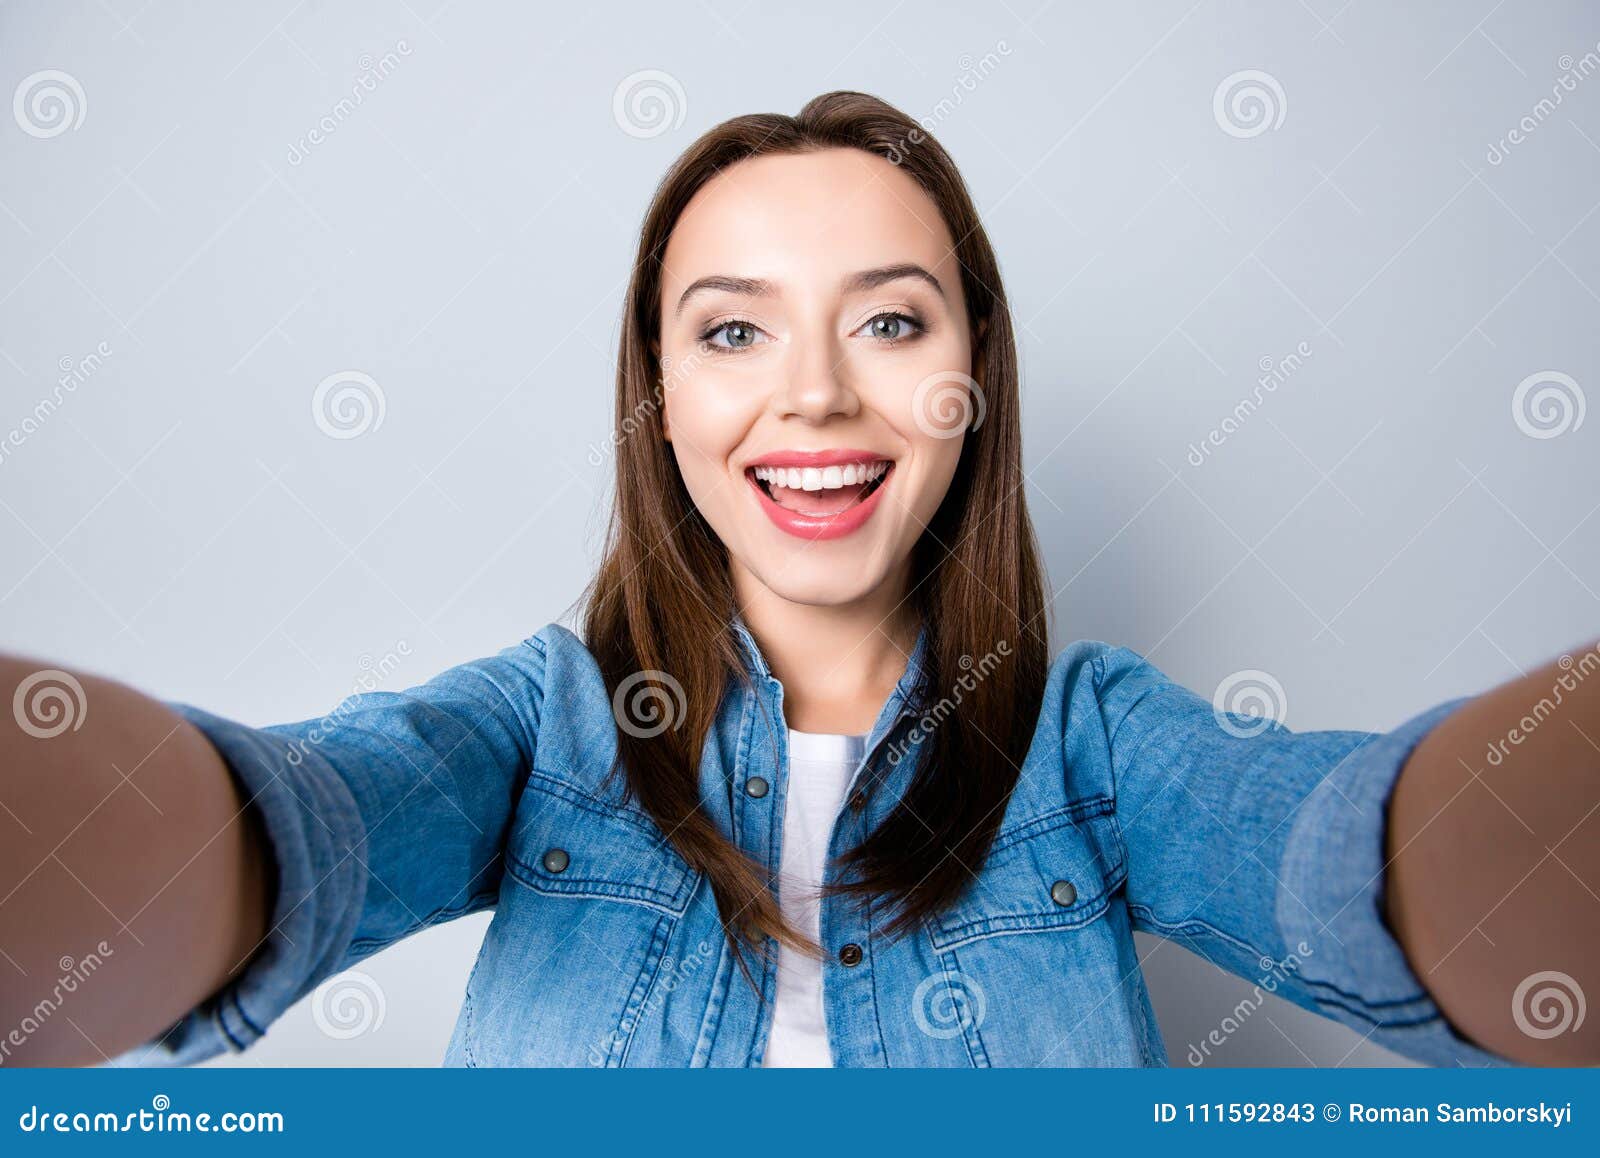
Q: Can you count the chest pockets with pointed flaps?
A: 2